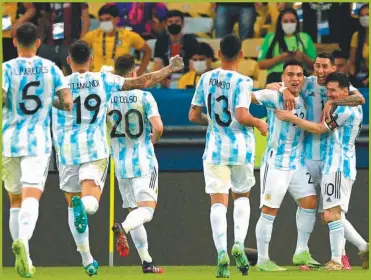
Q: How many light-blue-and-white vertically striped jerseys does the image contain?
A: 7